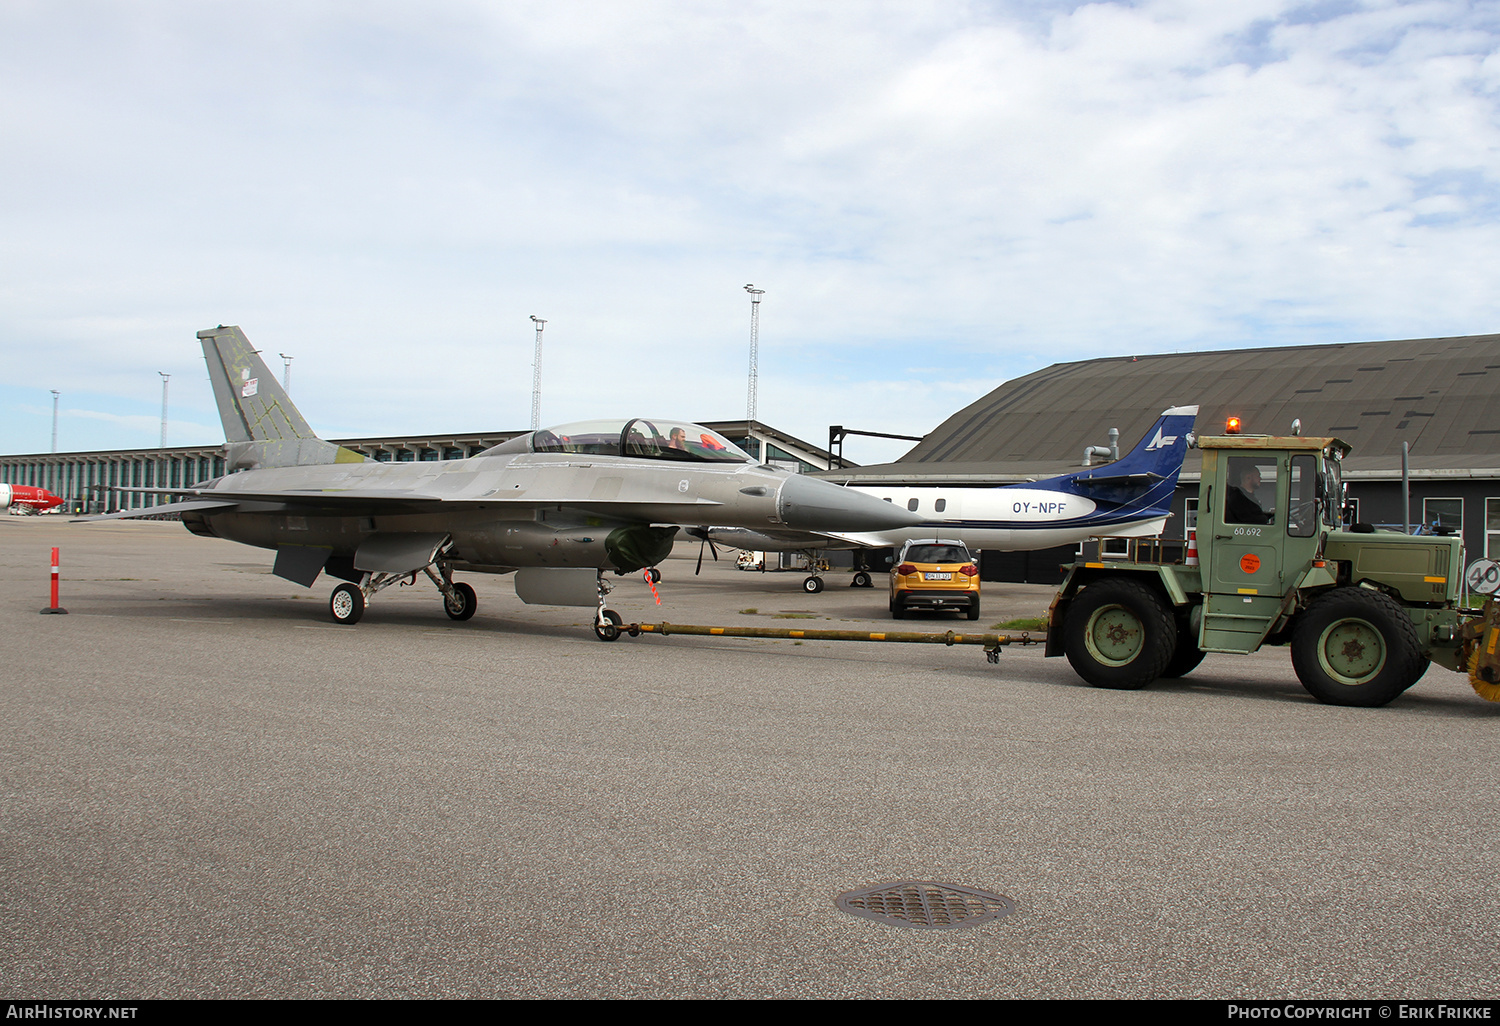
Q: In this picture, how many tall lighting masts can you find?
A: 5